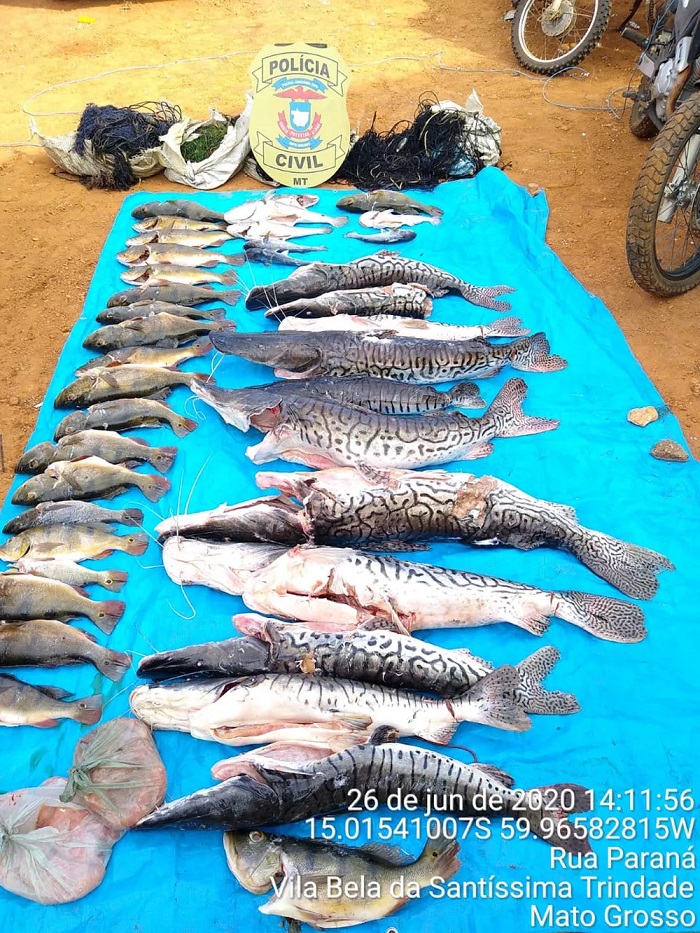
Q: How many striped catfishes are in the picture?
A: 11